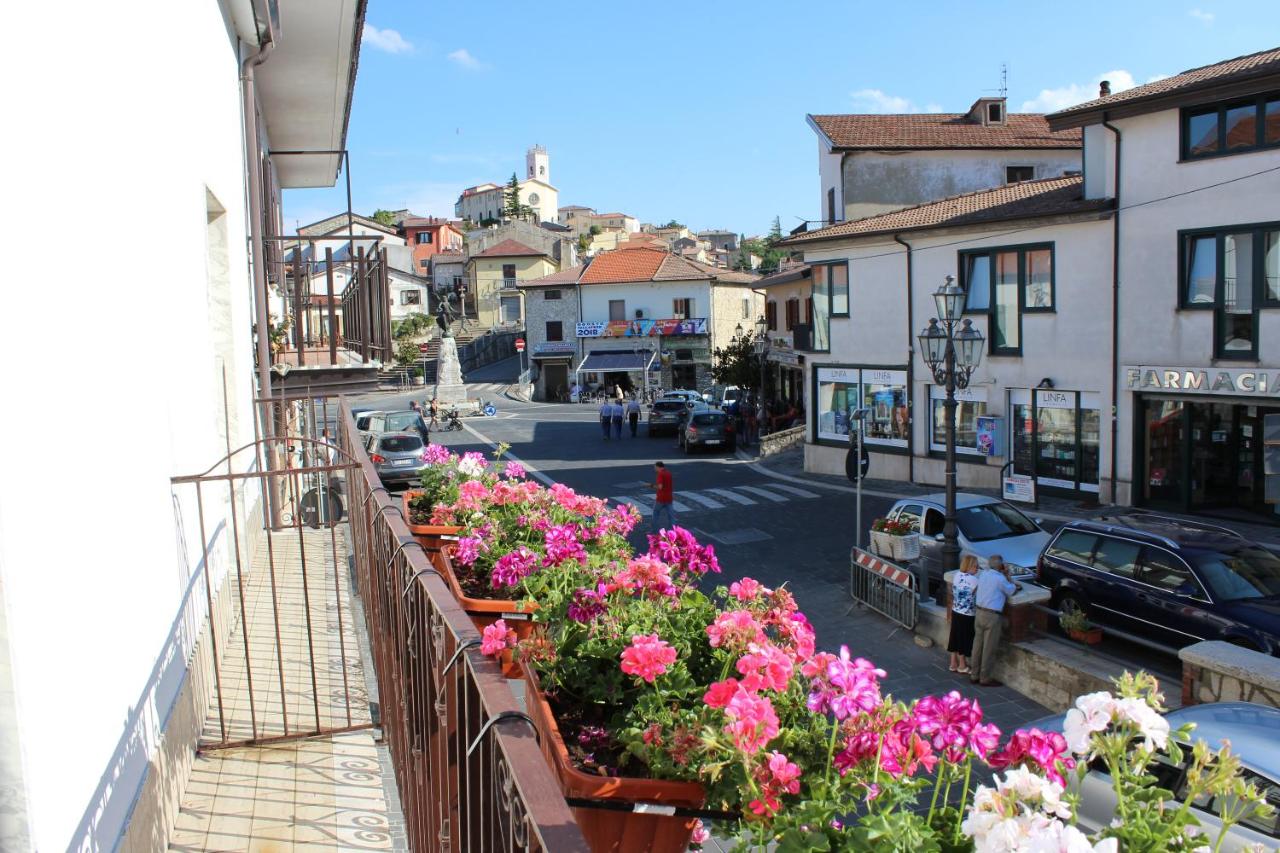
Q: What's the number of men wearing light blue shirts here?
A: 4